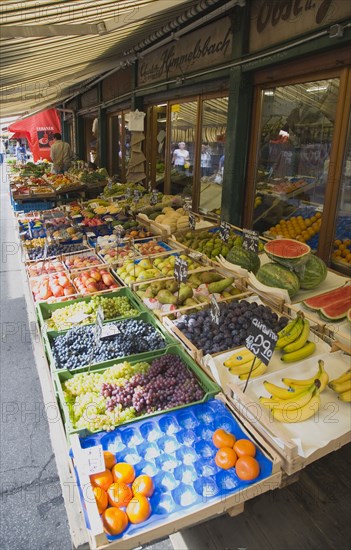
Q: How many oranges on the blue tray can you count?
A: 12